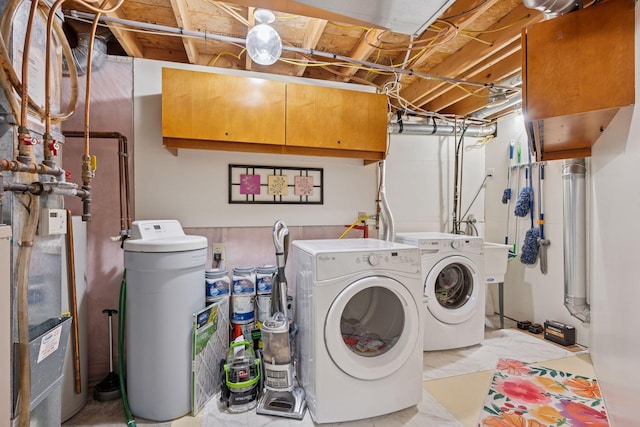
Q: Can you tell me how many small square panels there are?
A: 3